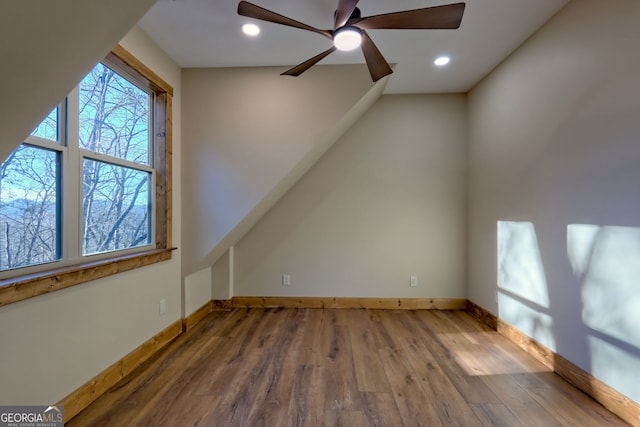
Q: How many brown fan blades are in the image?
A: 5